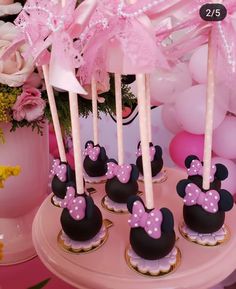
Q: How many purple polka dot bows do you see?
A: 8